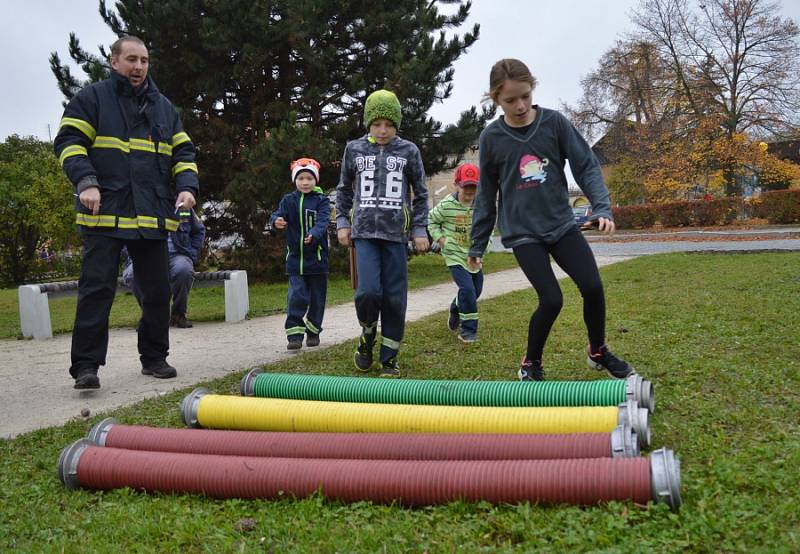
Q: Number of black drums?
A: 0